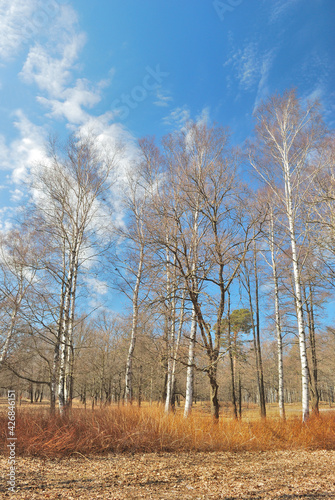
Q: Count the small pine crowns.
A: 1